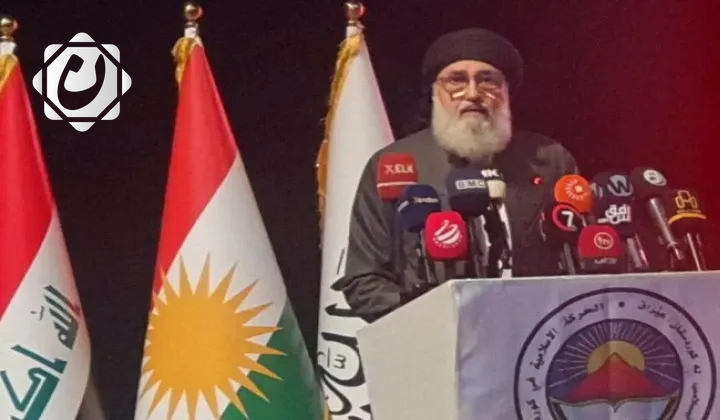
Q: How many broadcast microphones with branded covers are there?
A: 12